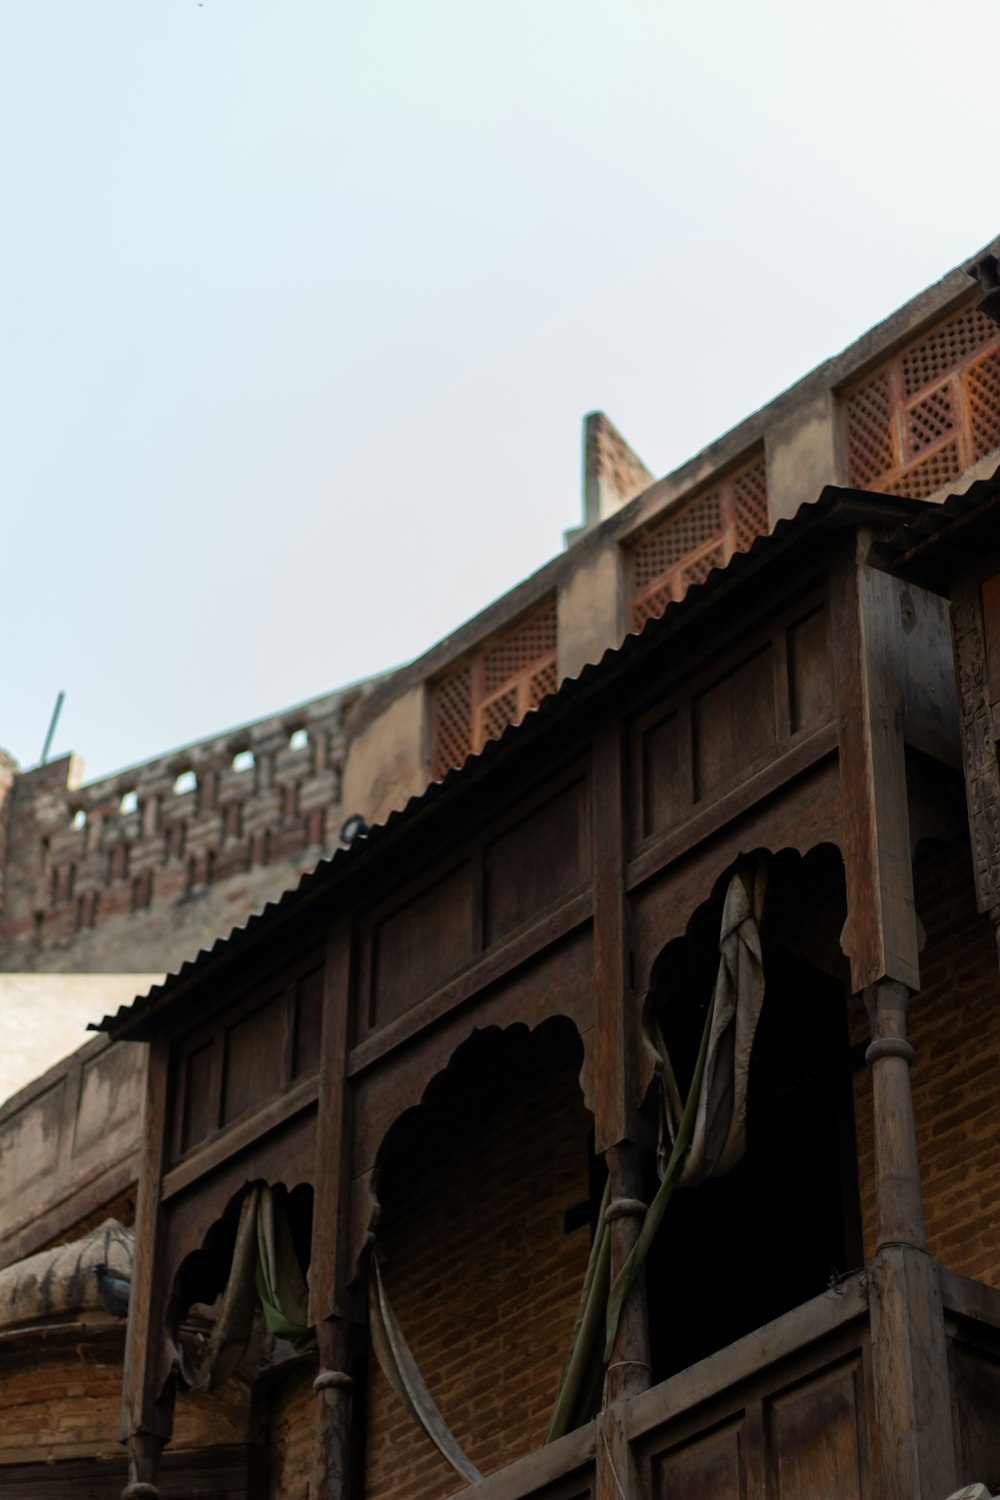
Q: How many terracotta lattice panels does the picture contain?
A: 3